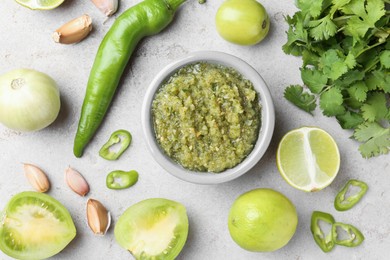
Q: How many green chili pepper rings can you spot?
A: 5